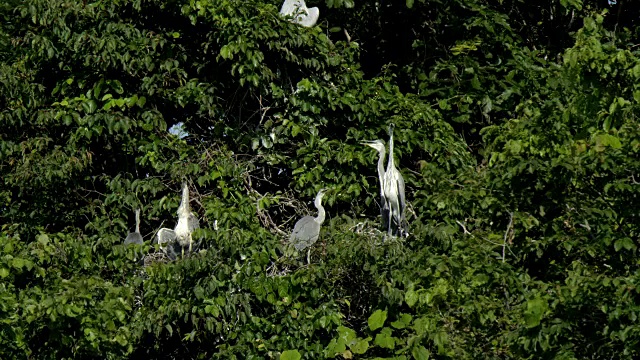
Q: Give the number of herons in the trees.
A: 6